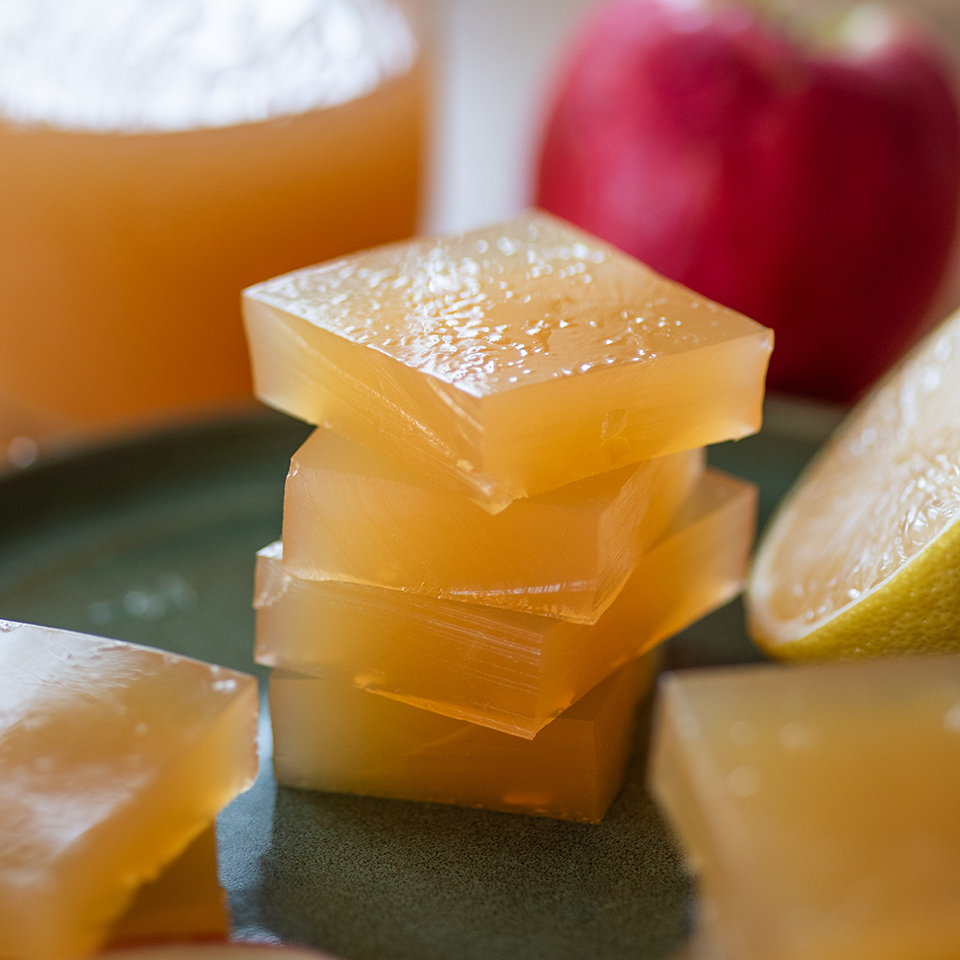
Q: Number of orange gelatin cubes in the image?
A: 7